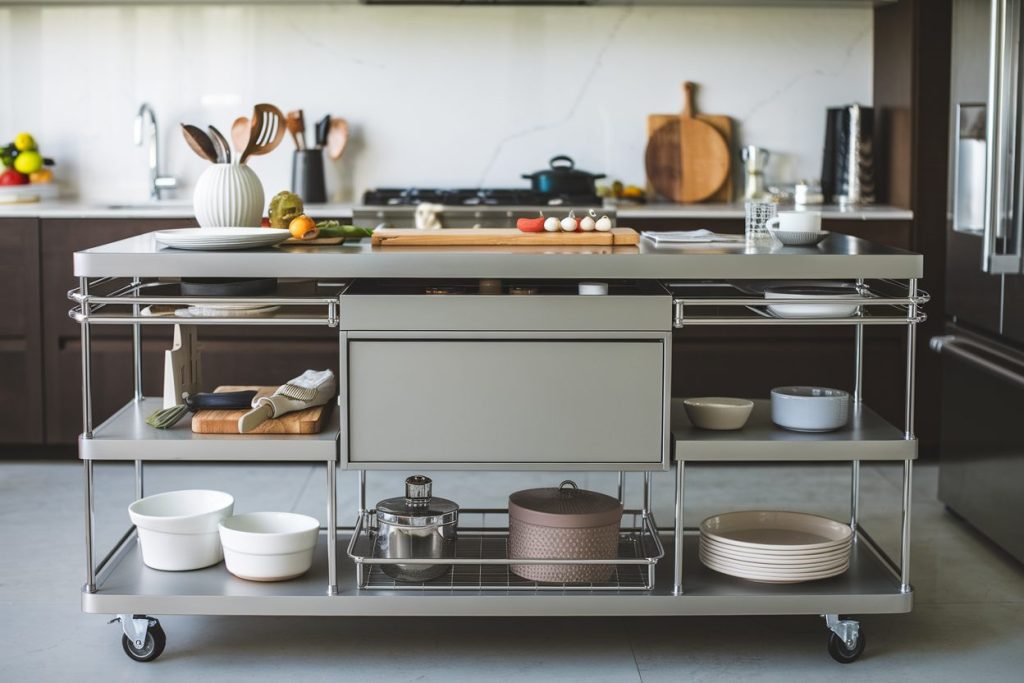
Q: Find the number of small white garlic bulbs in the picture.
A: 4